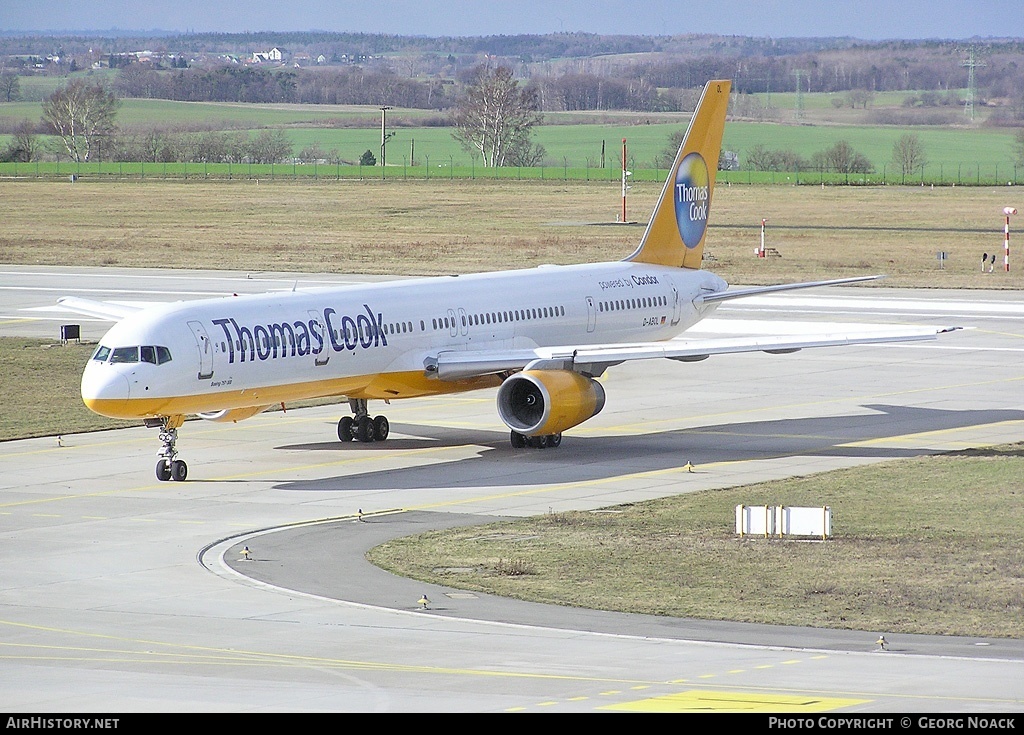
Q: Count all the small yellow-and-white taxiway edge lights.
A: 6